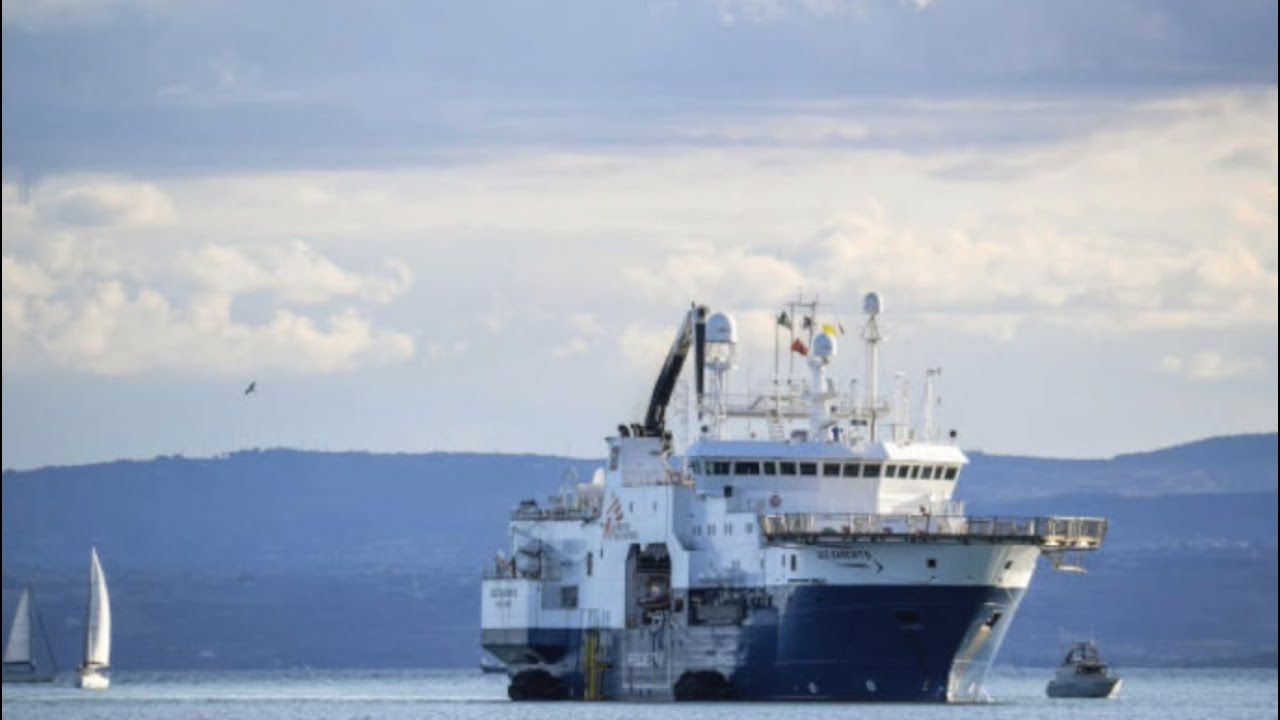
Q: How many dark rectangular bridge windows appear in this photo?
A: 14